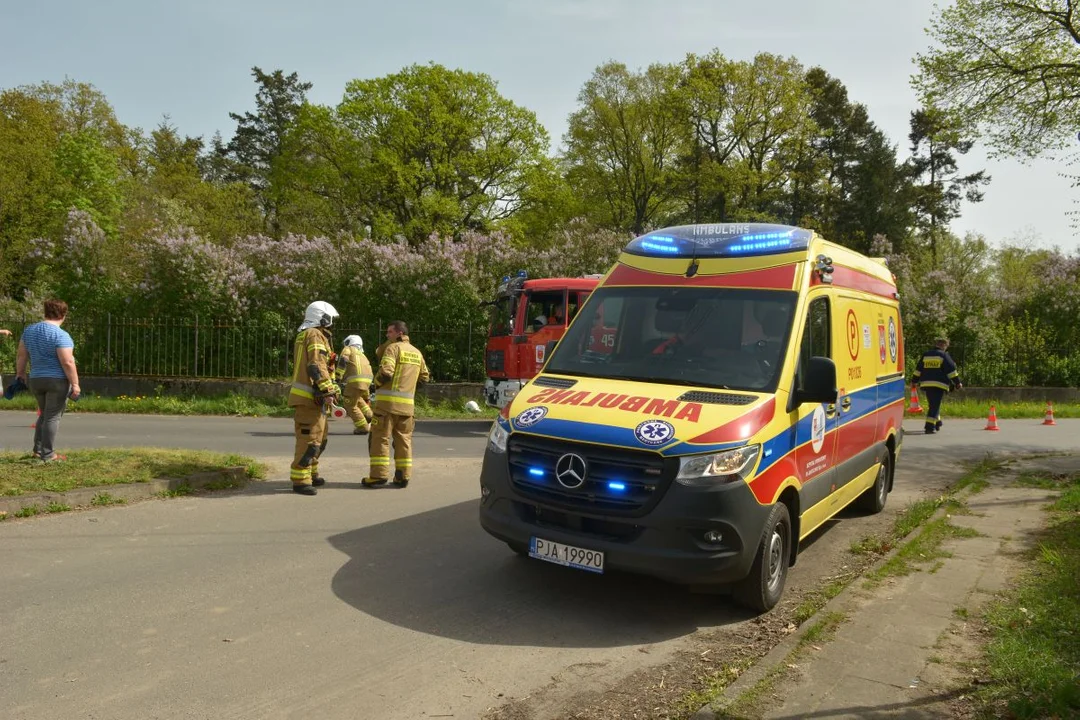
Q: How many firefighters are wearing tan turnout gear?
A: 3